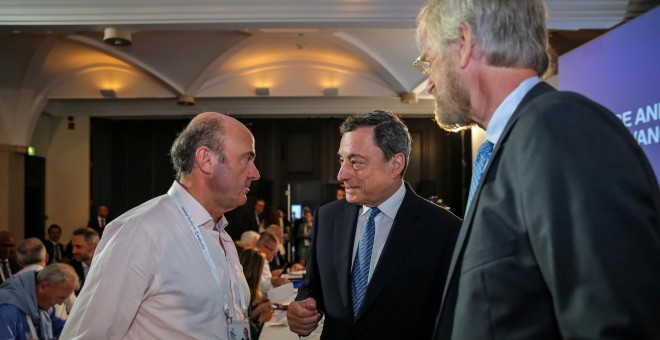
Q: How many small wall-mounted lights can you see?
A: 3